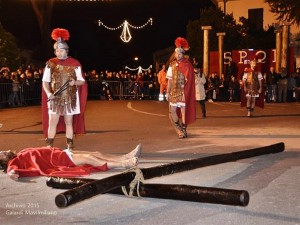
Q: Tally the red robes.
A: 4